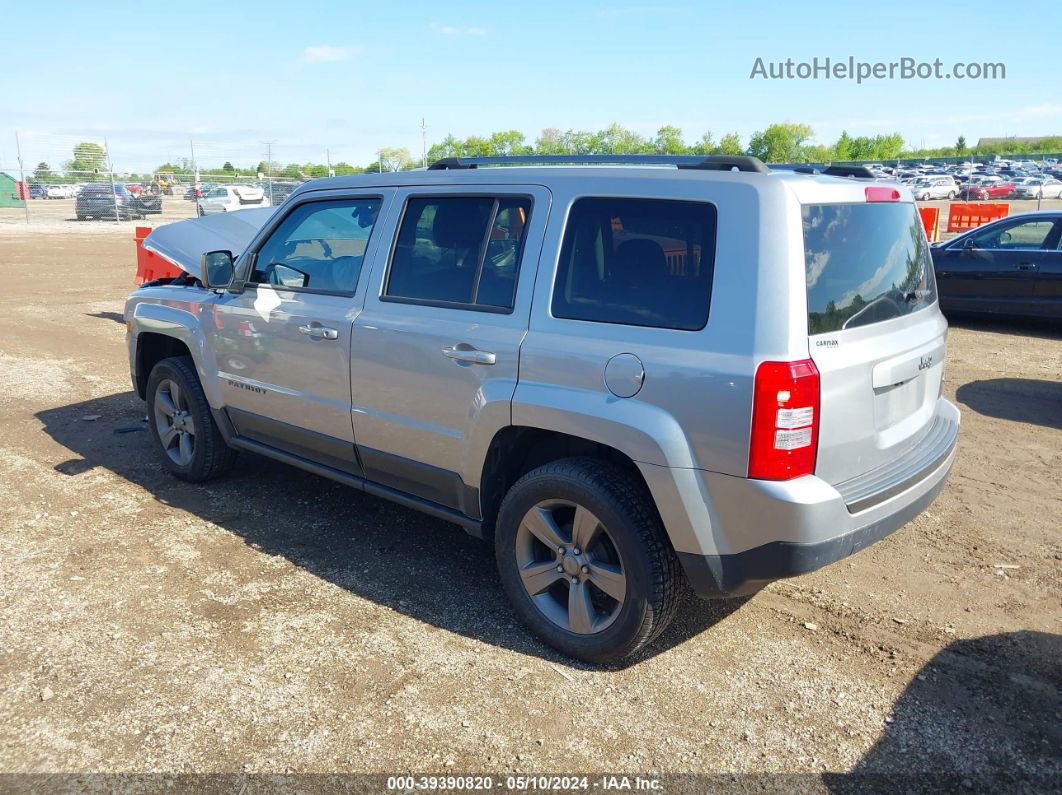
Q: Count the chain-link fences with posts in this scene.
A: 1